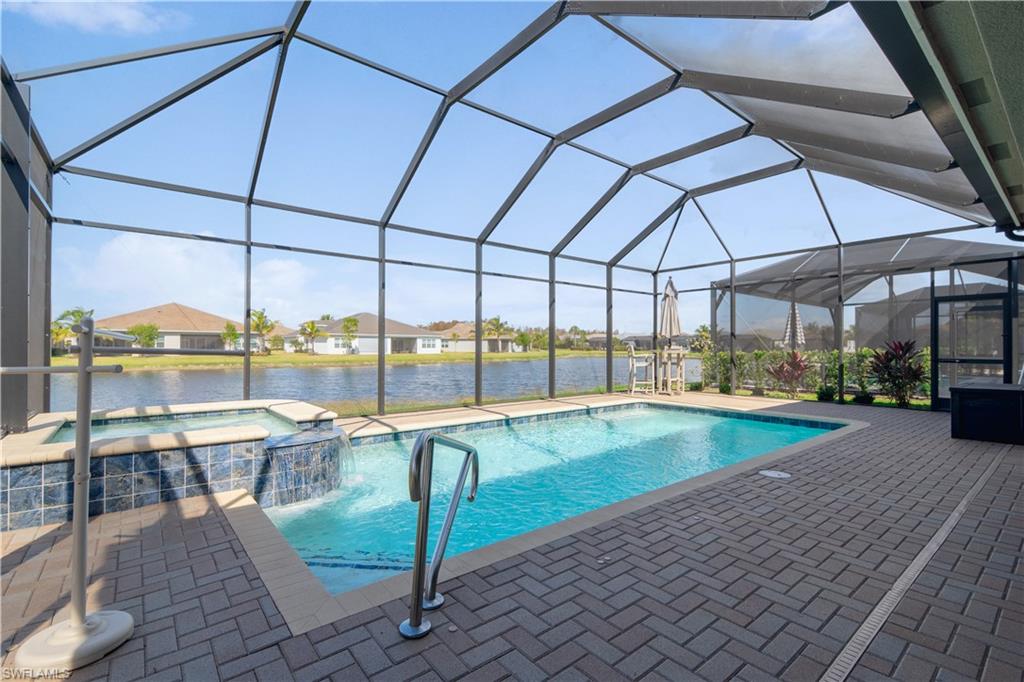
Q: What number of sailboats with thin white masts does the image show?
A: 0